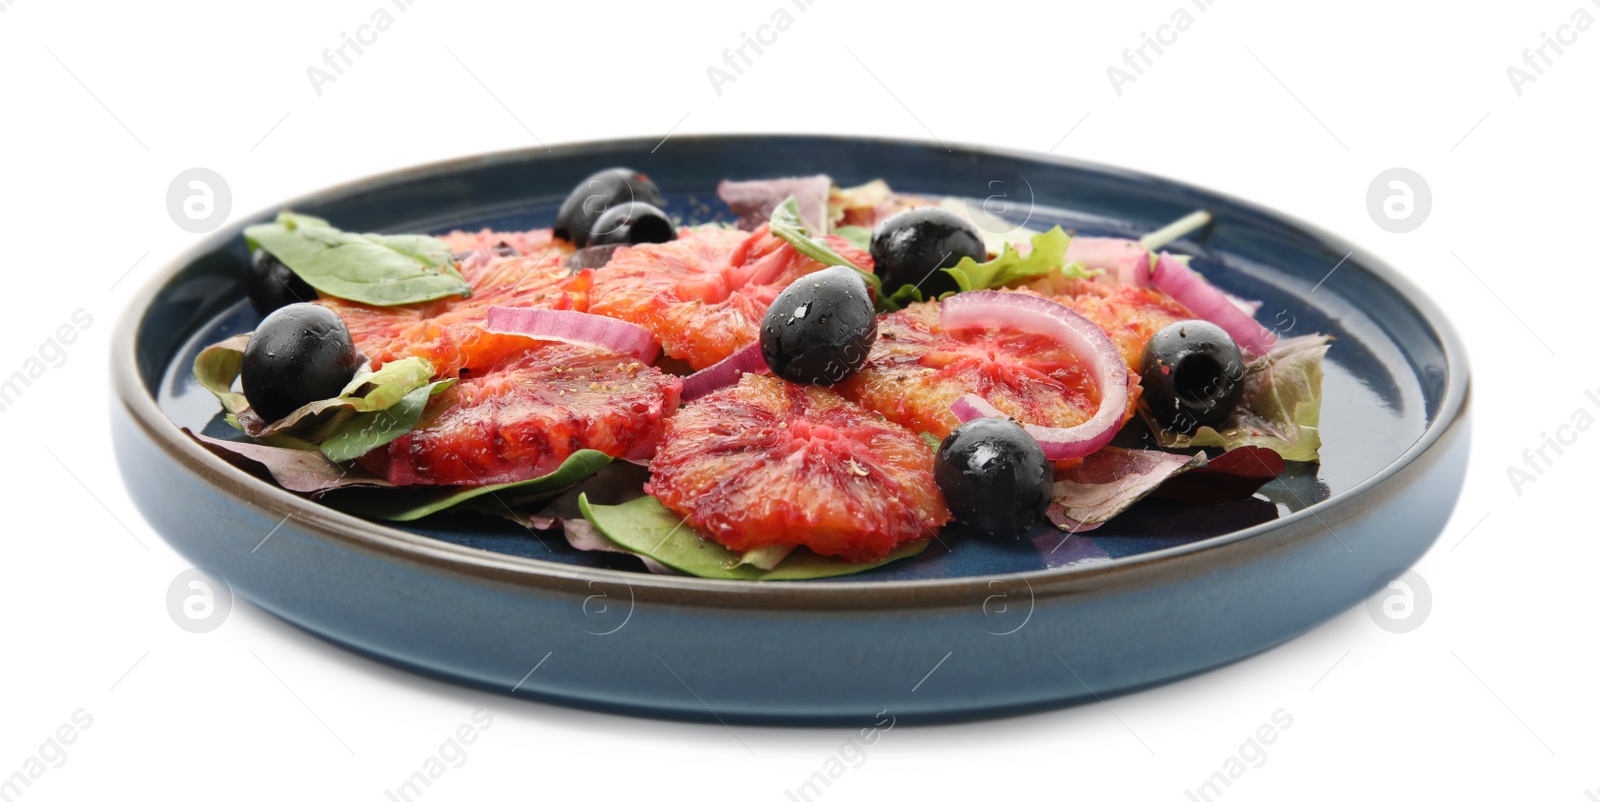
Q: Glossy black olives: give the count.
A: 8